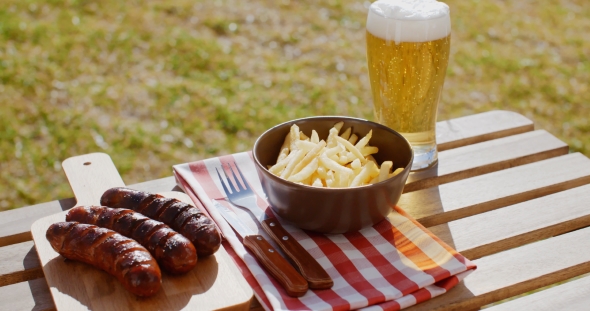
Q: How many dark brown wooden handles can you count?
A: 2